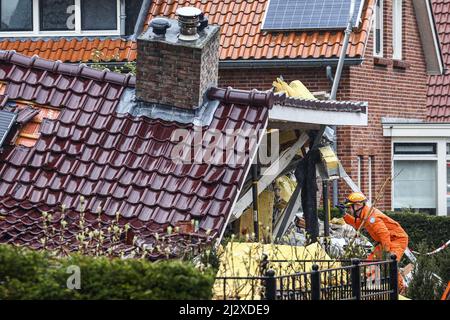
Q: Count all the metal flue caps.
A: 2